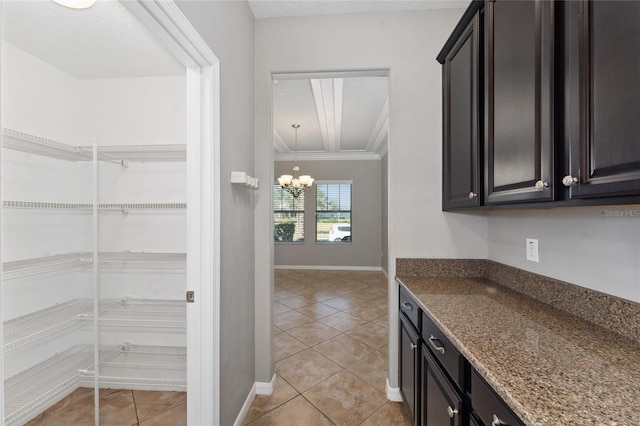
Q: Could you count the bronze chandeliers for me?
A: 1